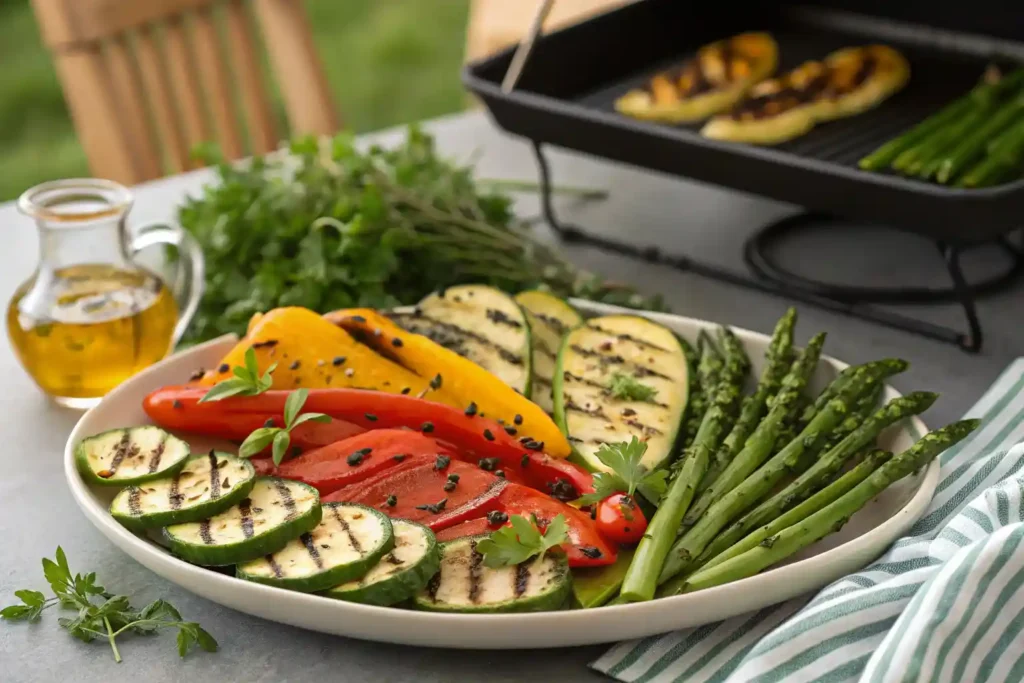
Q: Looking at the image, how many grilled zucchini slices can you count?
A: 9